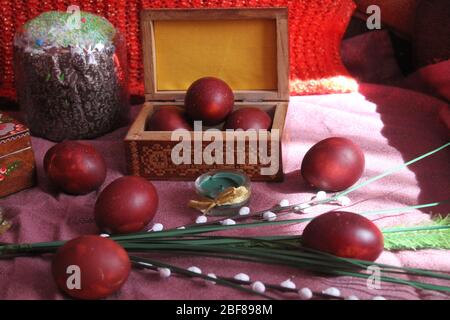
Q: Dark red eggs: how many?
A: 8